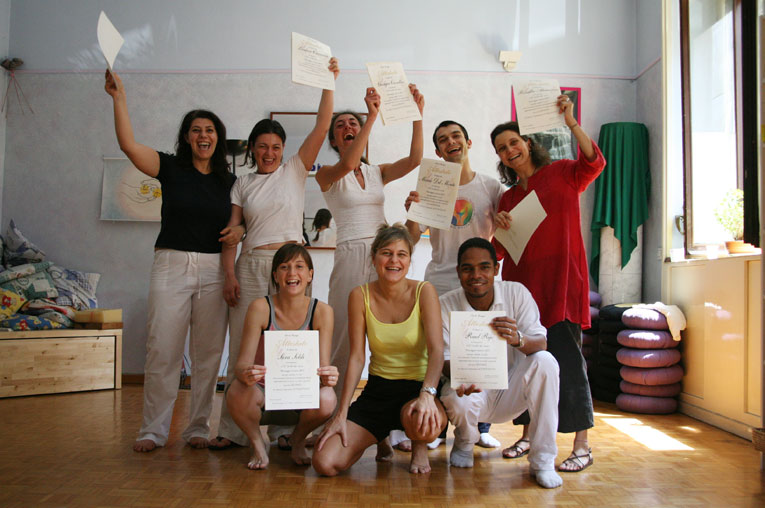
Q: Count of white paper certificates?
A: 8